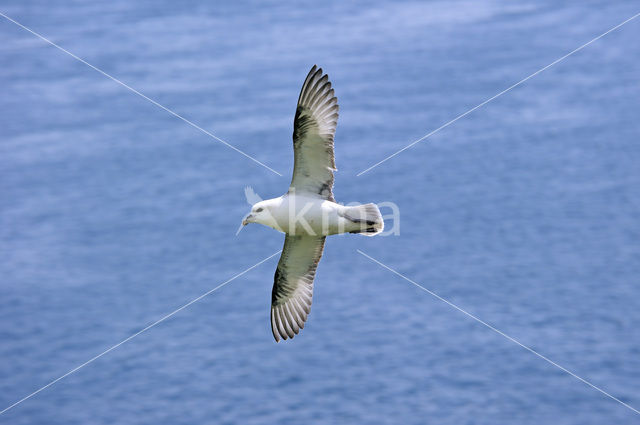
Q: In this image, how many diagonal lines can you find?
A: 4